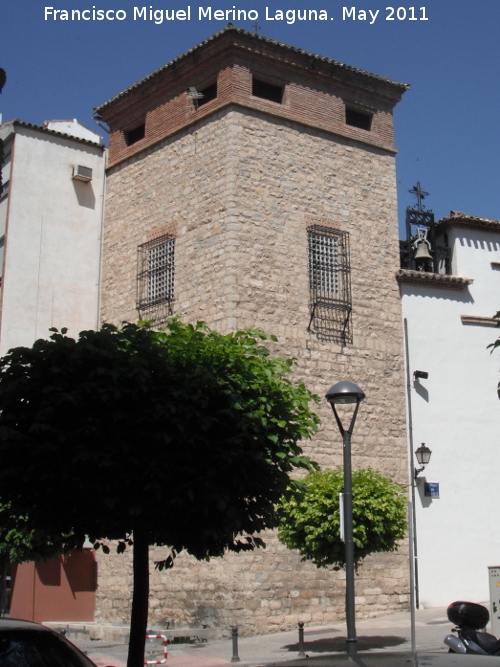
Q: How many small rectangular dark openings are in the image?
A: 4